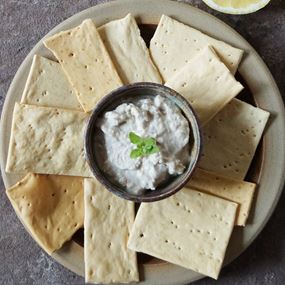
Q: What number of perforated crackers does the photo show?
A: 11